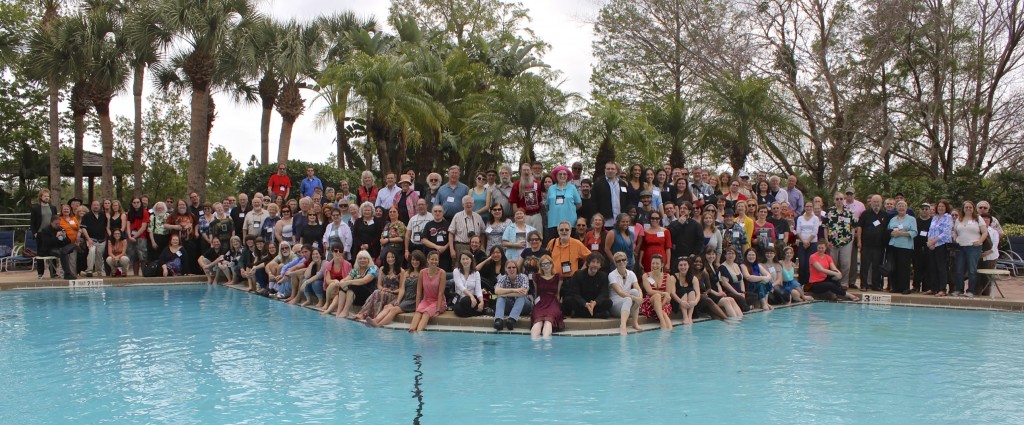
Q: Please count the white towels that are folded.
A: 0